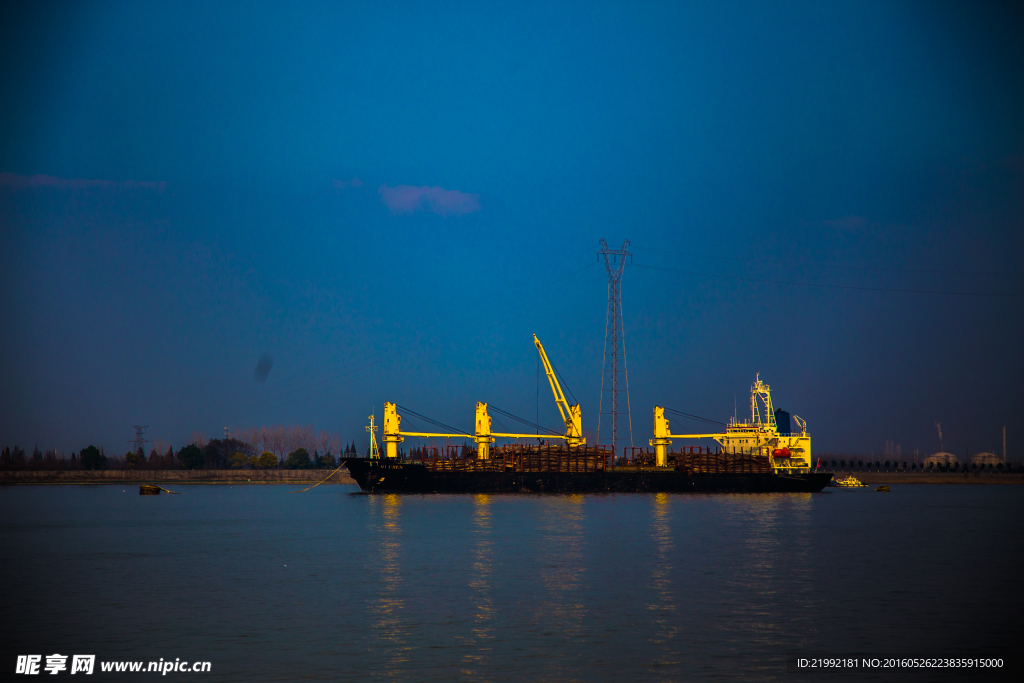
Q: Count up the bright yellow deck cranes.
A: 4